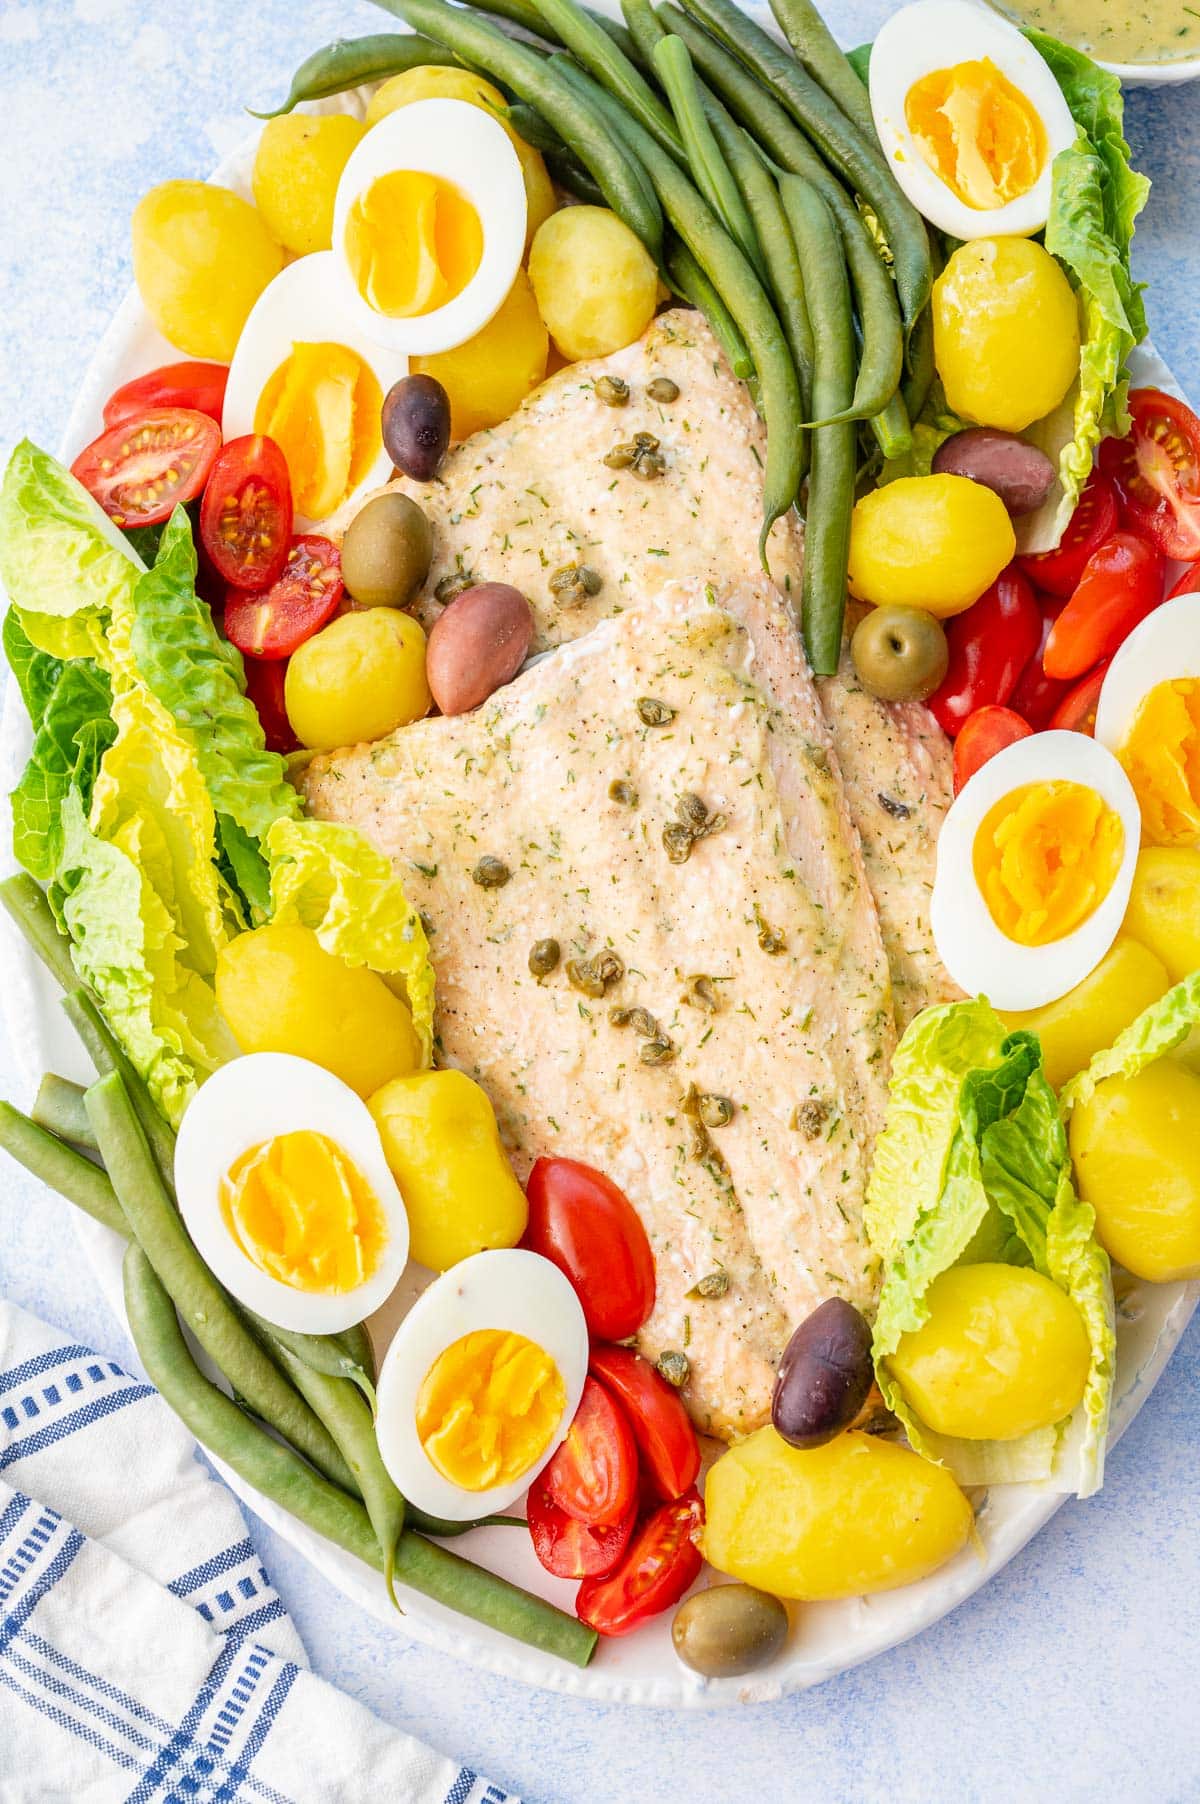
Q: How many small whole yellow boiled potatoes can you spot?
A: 15